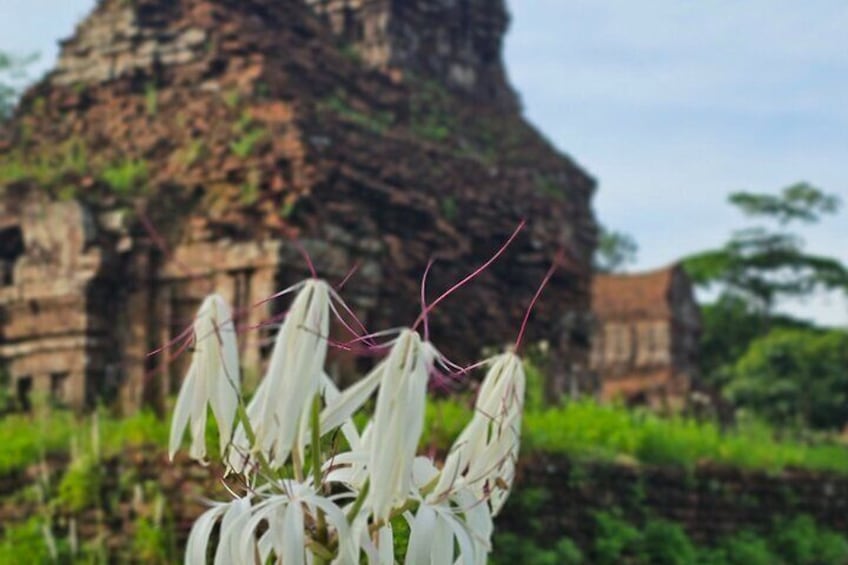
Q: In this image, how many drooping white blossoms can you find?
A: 4